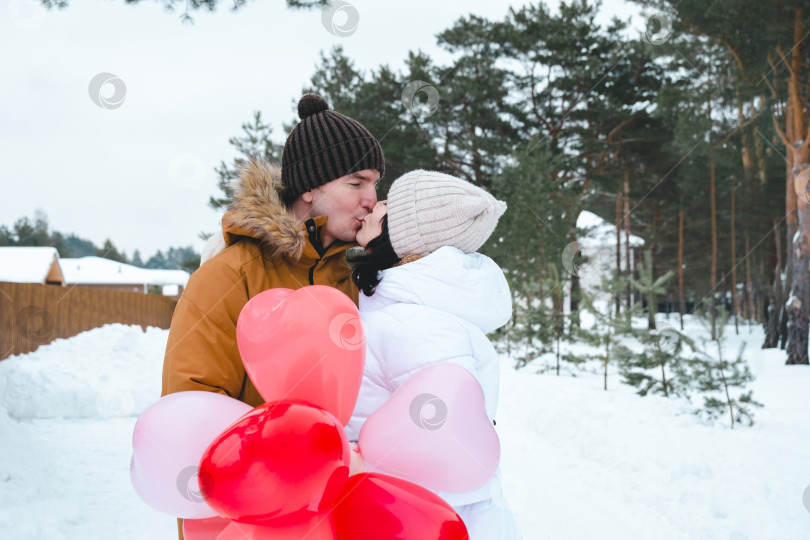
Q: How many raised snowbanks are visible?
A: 1